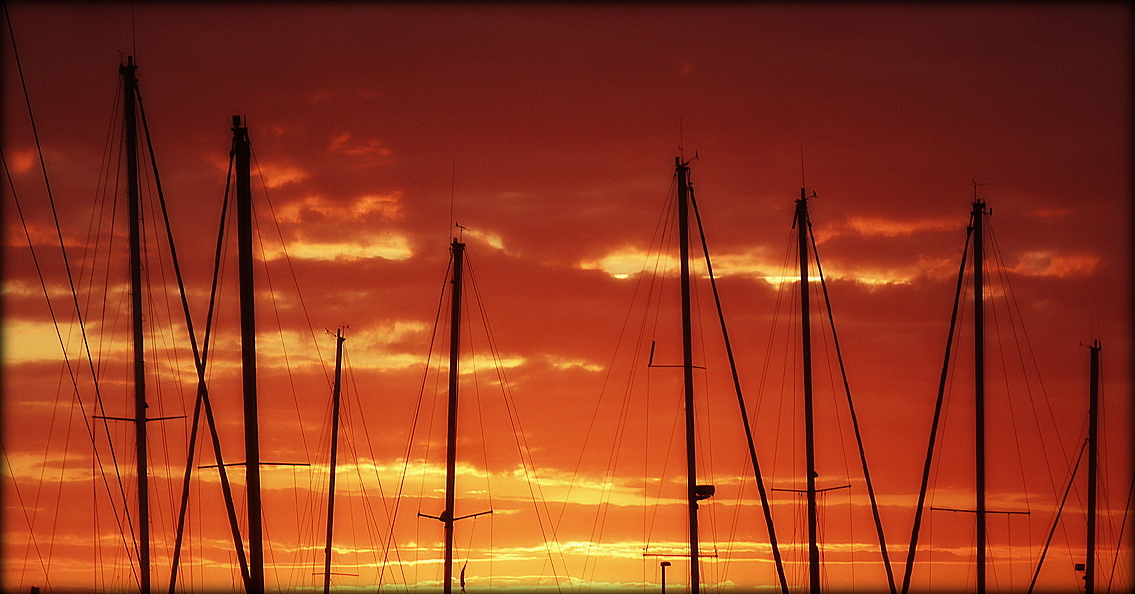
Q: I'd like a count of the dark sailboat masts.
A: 8